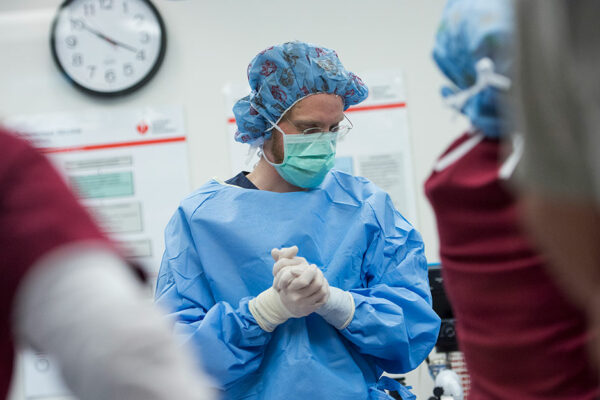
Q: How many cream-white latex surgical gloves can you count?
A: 2